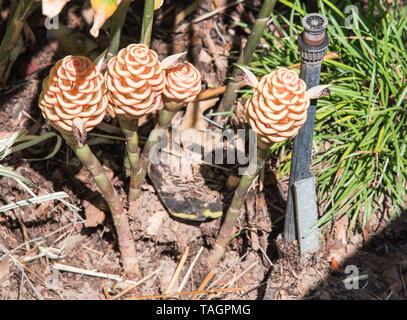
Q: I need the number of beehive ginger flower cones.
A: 4